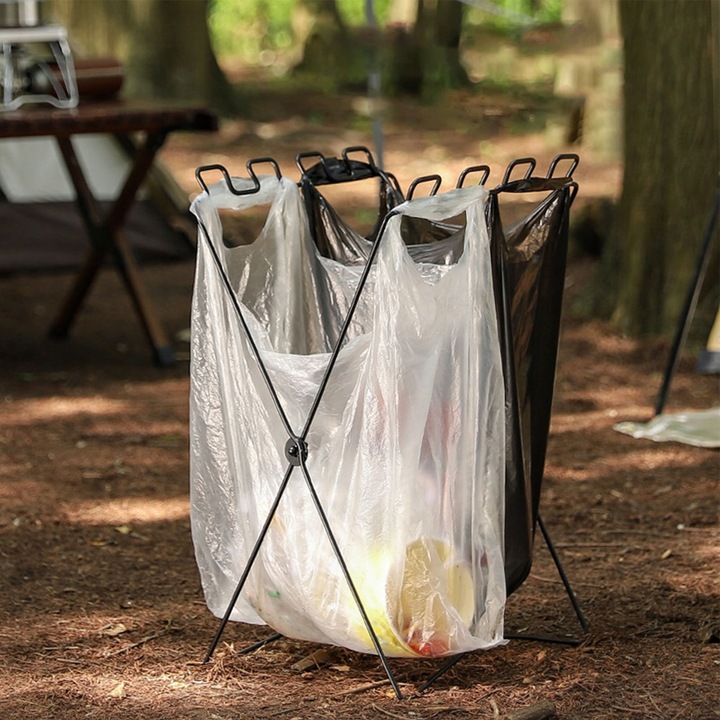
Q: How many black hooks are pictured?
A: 8